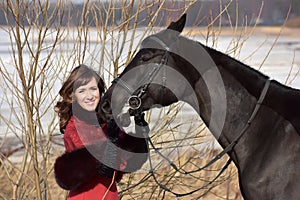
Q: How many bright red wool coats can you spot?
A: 1